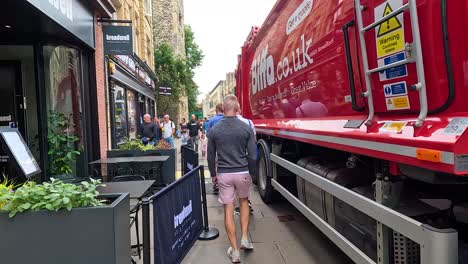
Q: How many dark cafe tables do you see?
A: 2